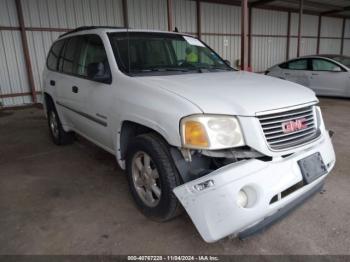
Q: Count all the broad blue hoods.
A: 0